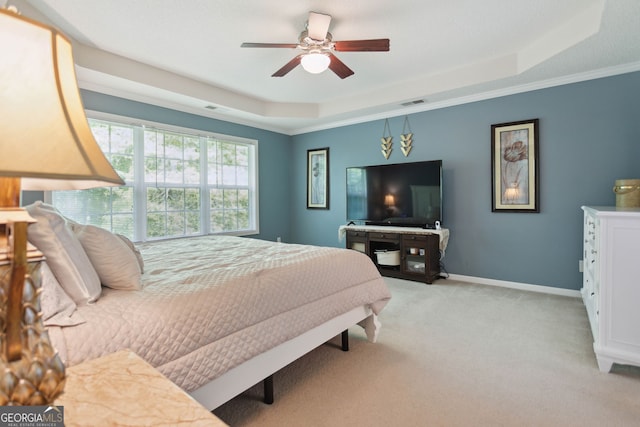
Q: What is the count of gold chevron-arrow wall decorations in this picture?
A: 2